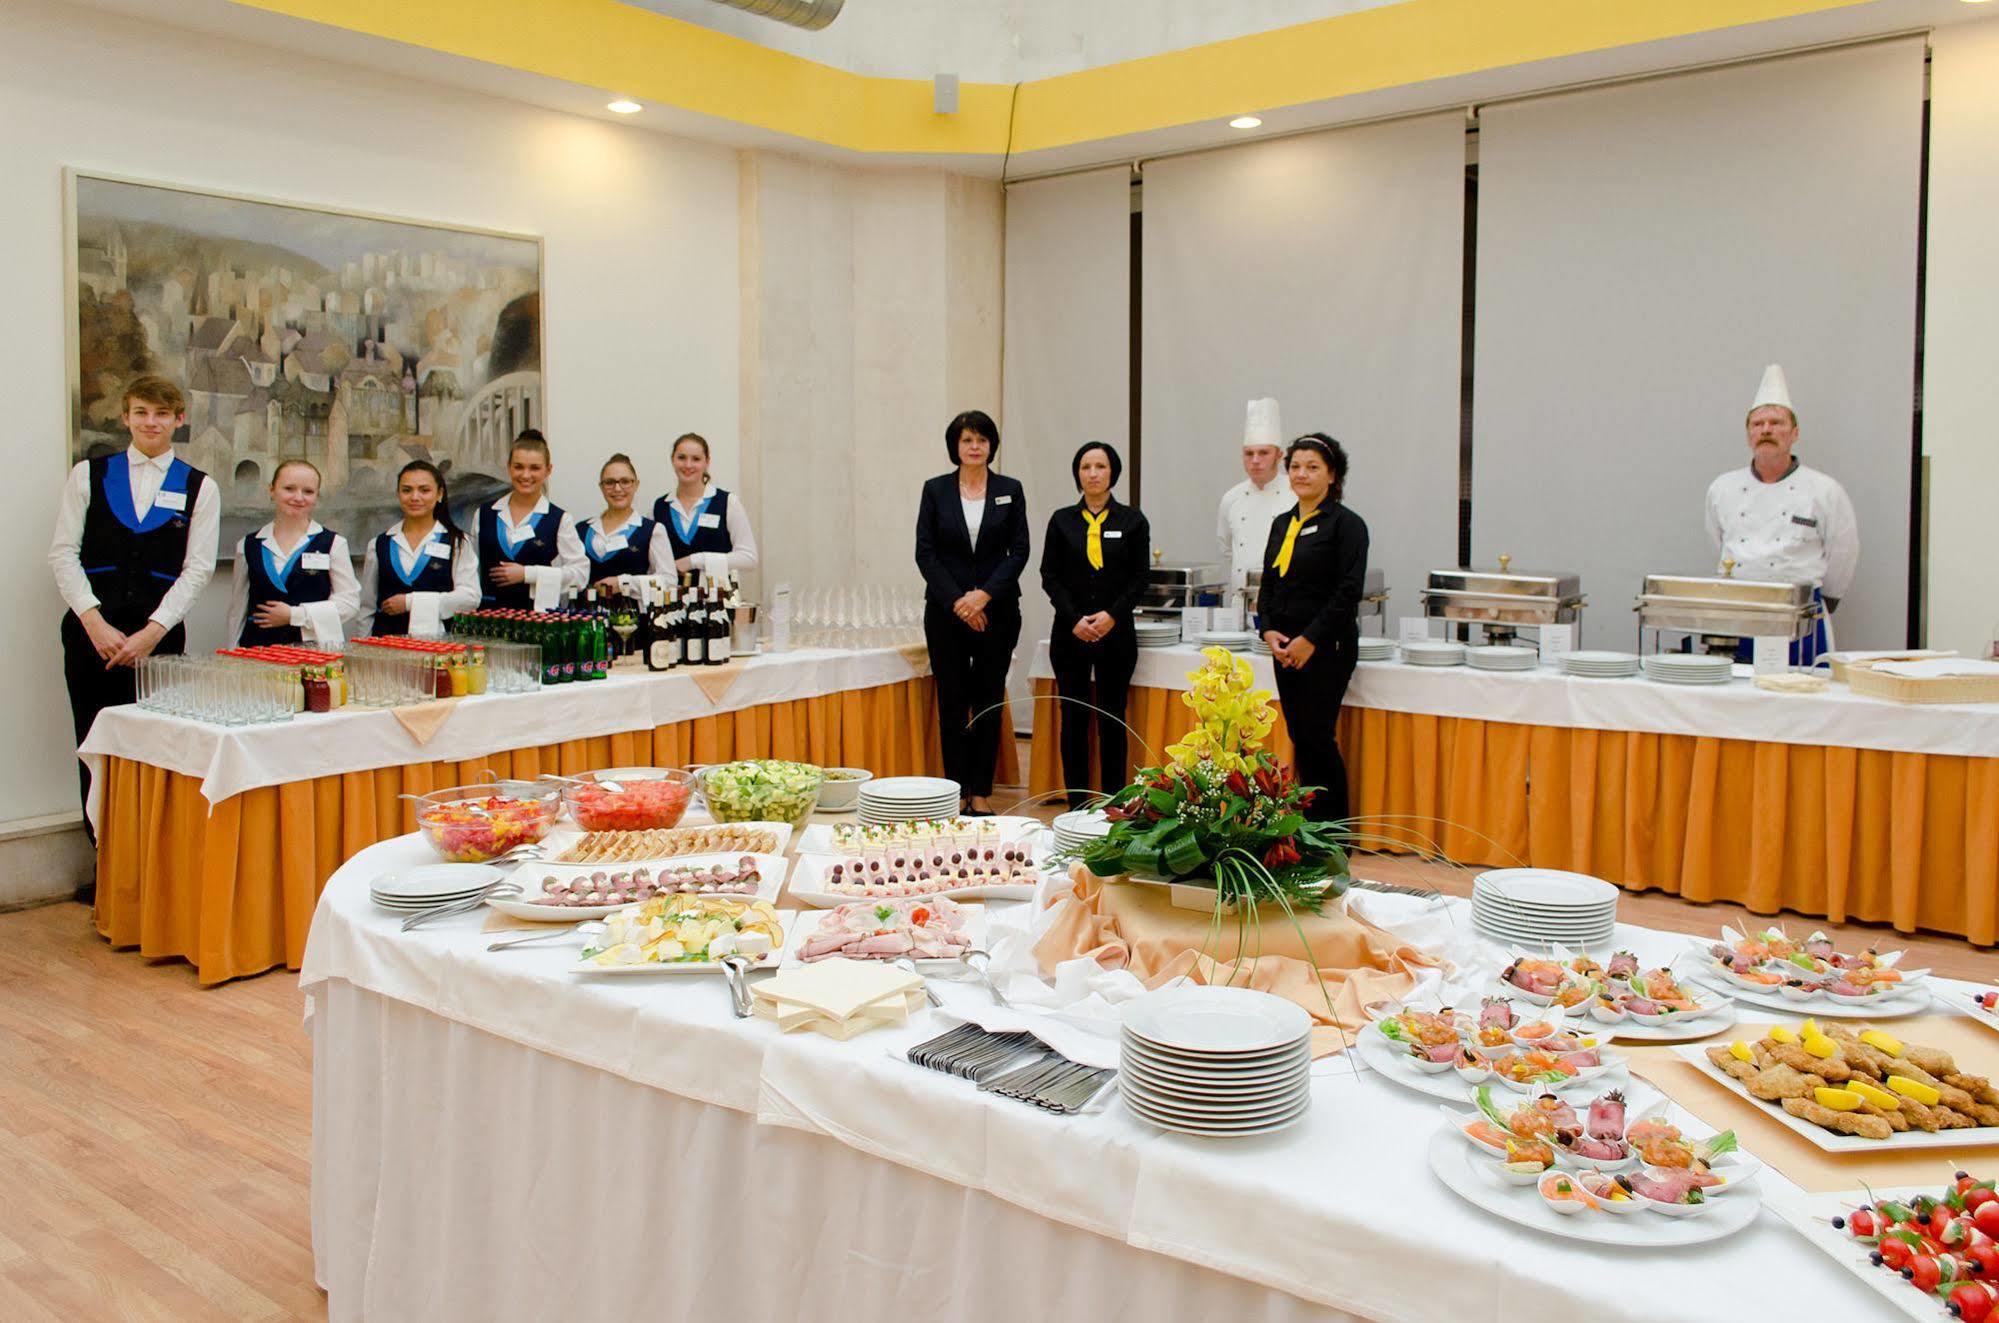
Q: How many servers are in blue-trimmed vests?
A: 6